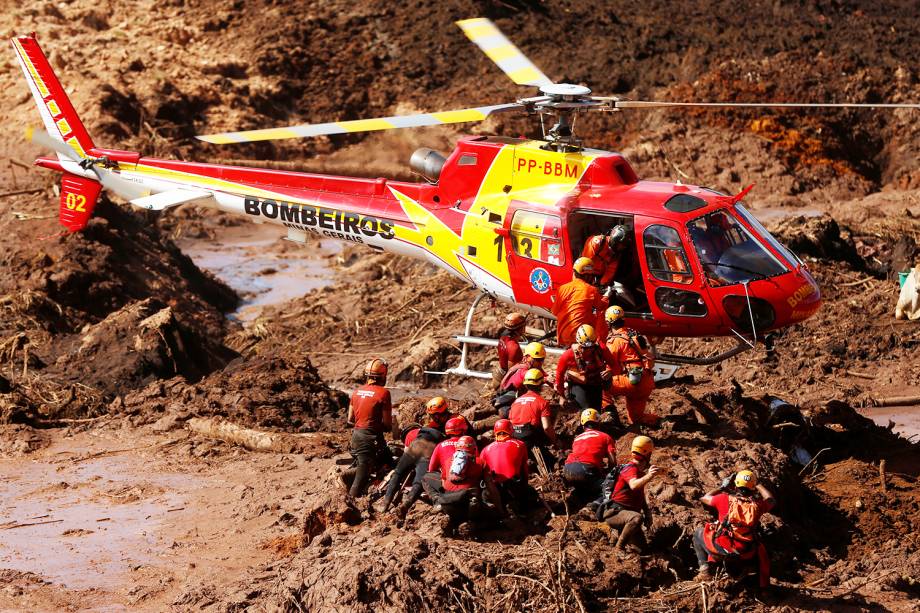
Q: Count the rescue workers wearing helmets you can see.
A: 15